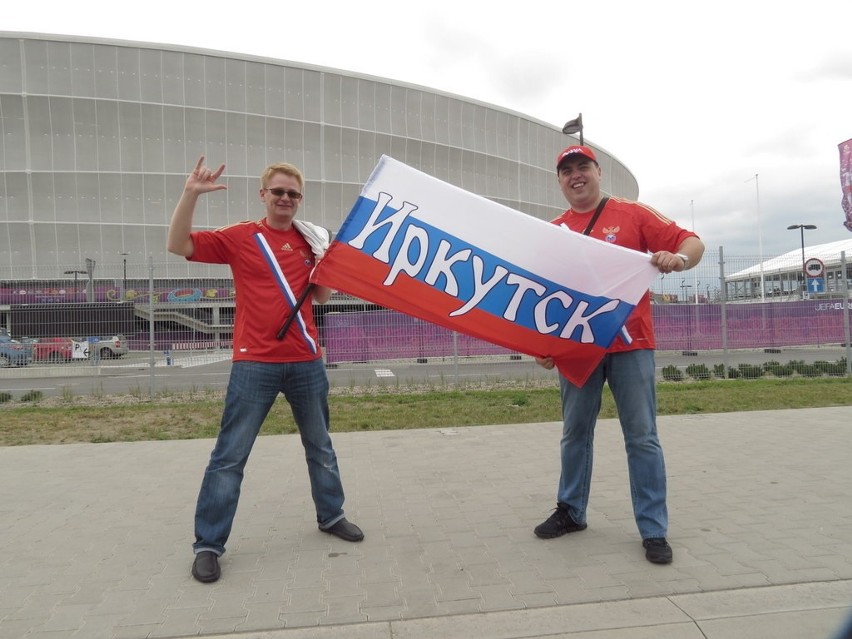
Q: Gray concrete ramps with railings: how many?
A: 1